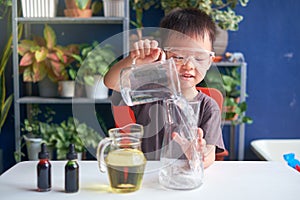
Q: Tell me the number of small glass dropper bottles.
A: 2